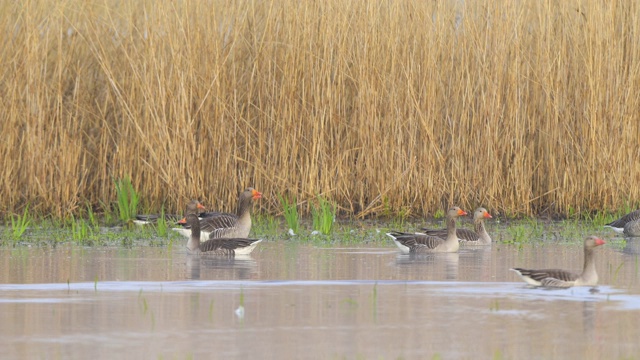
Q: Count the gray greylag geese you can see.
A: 7